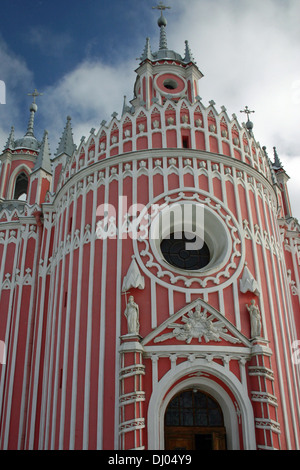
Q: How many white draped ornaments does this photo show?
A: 2